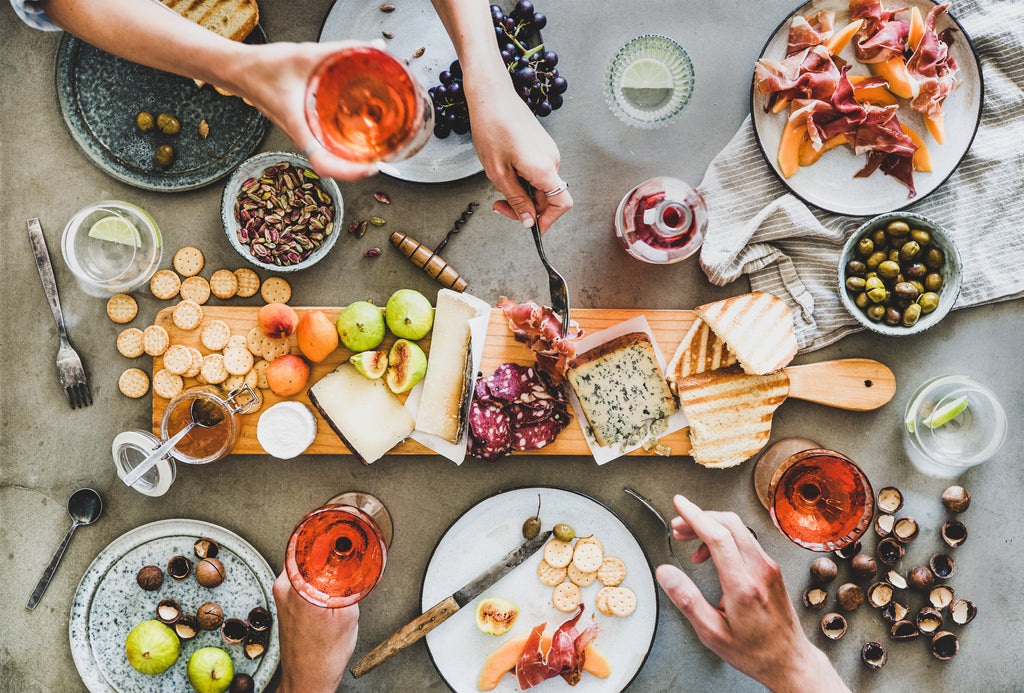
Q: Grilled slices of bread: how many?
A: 4